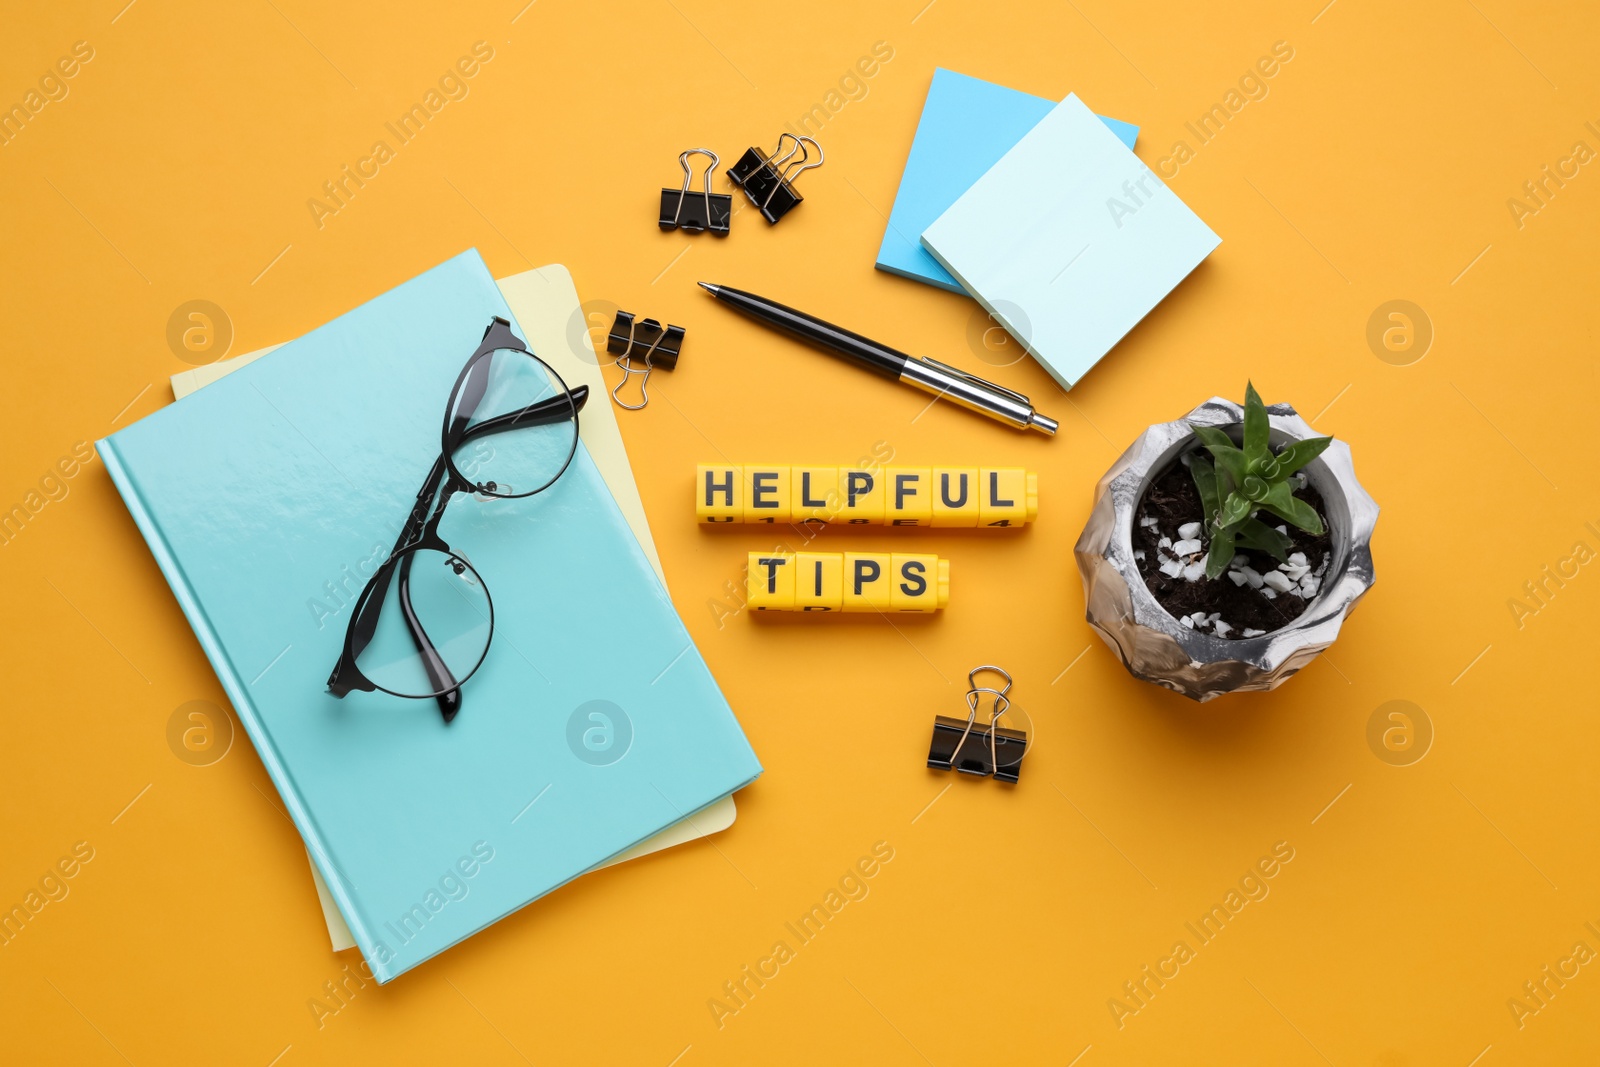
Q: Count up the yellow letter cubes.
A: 11